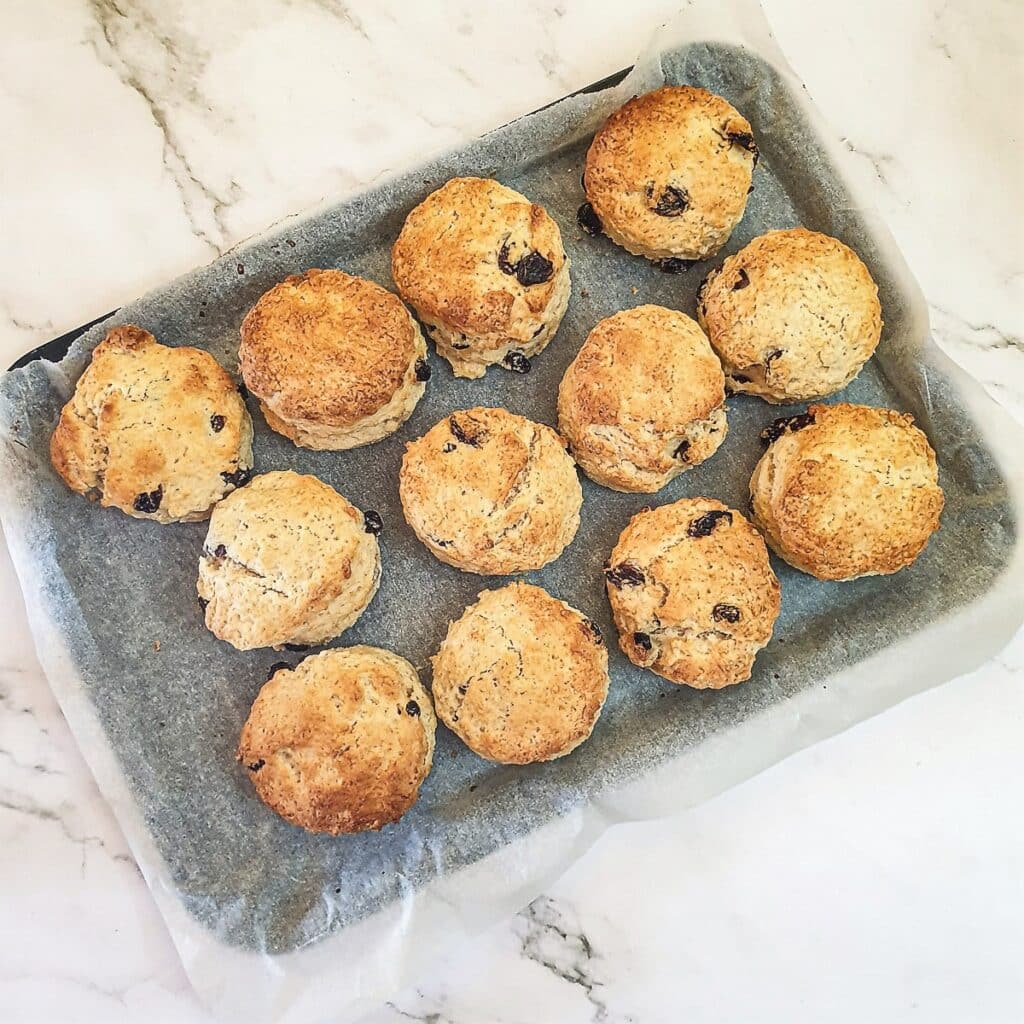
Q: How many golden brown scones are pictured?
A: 12